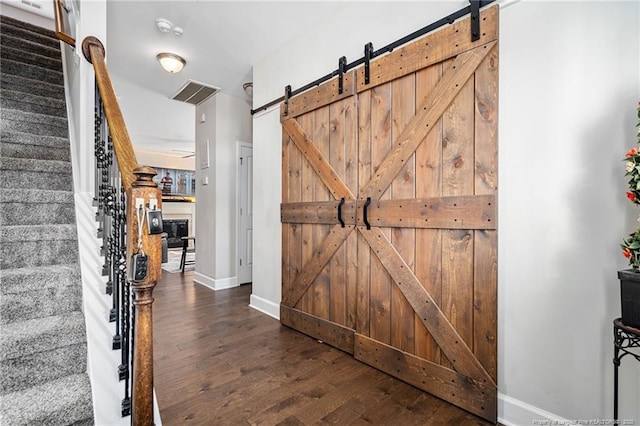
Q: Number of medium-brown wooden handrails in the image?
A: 2